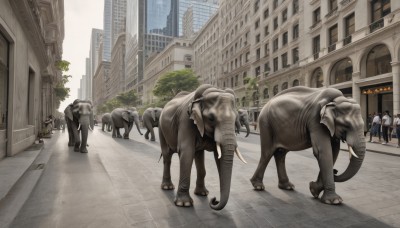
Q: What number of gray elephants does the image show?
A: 7